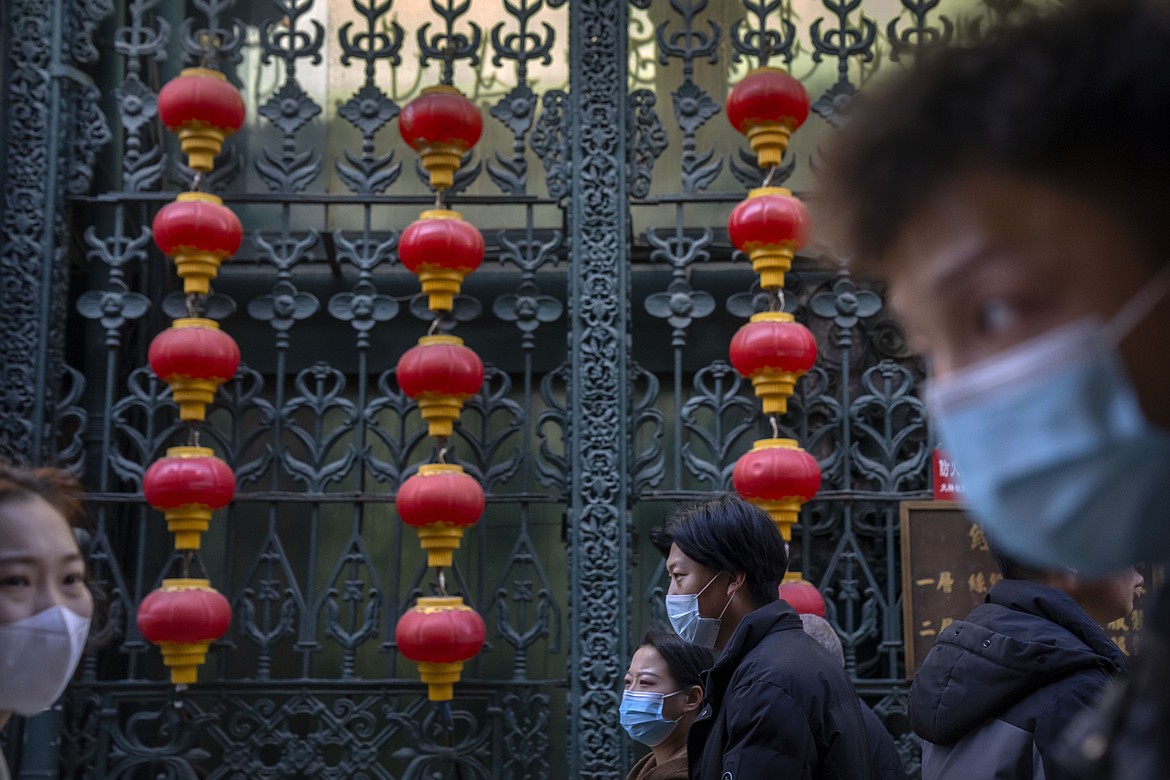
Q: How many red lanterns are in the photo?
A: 15